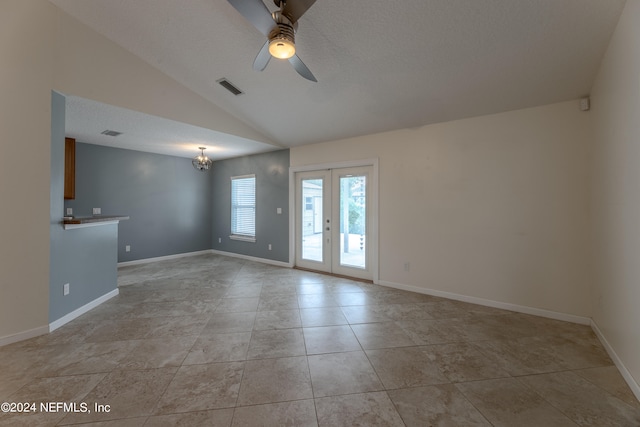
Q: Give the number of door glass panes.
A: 2